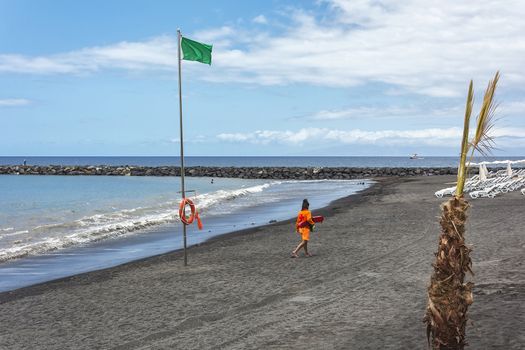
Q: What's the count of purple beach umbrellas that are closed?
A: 0